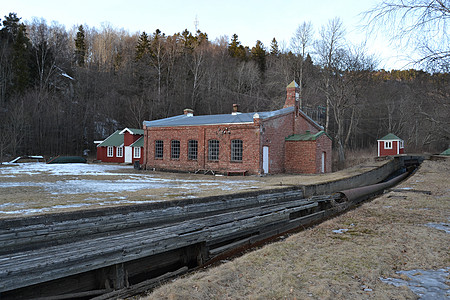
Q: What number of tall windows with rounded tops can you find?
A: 5